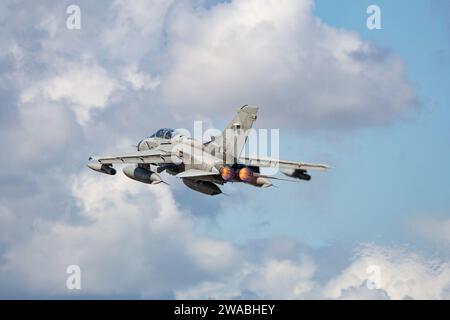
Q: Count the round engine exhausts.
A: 2